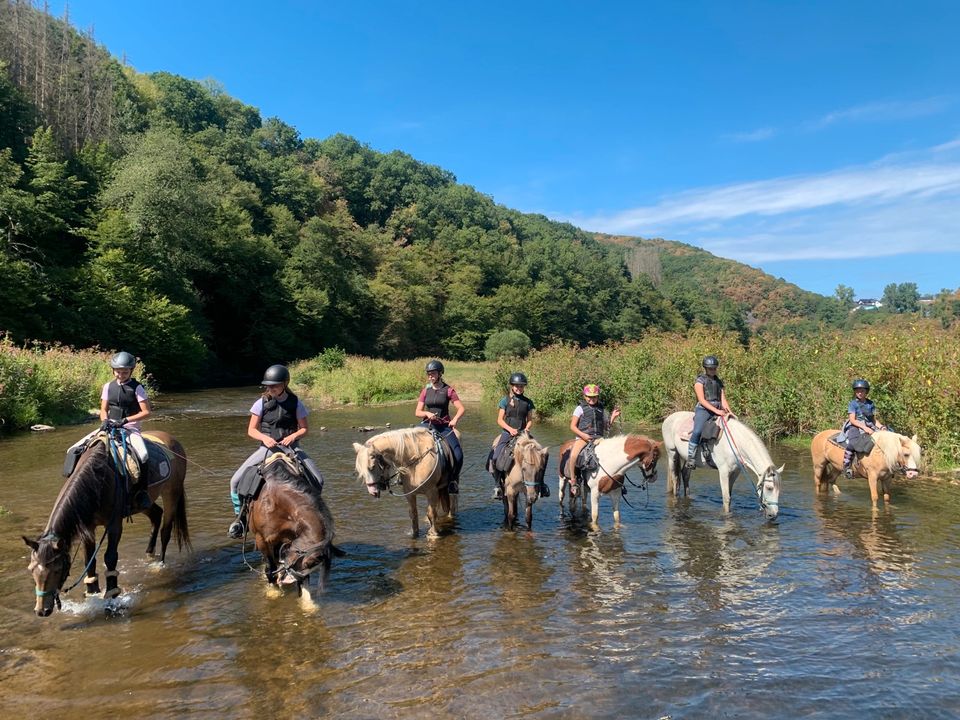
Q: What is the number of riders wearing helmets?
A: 7